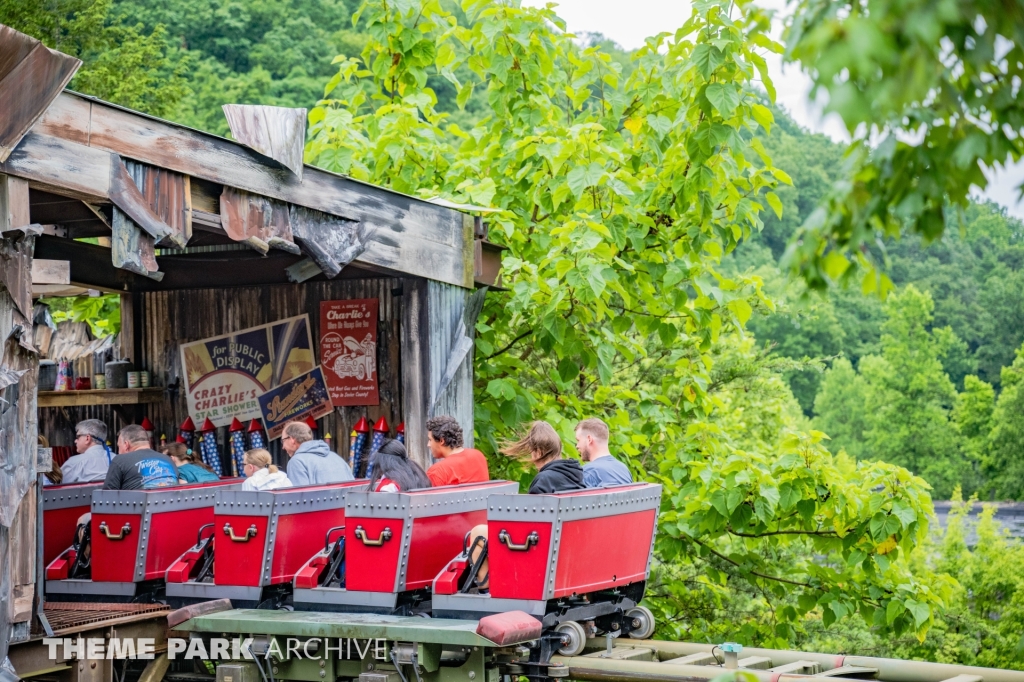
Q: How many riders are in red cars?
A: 10